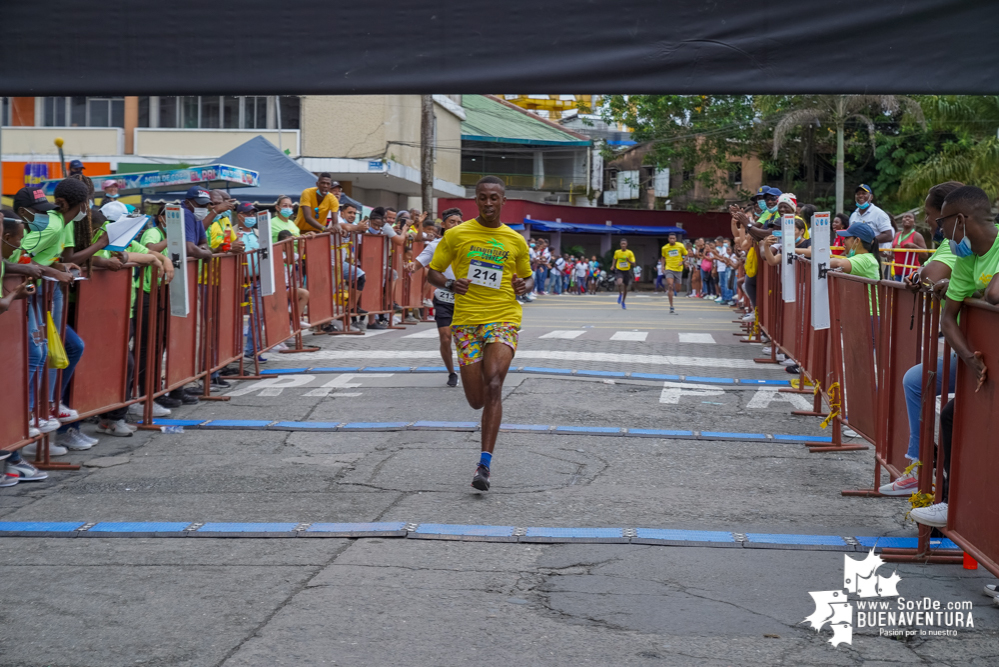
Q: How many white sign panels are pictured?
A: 4